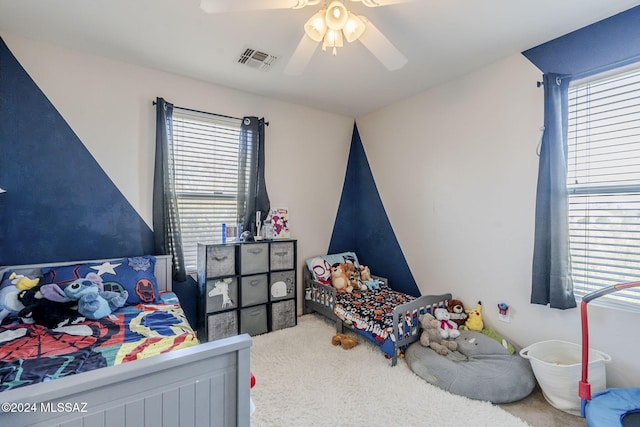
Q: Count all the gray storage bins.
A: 9